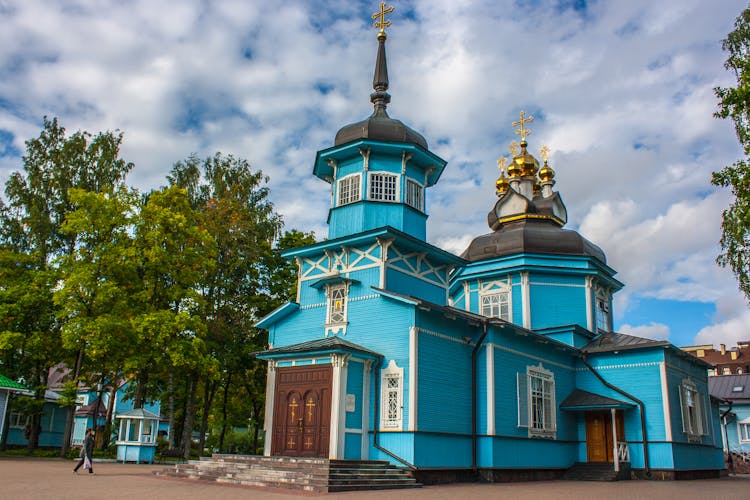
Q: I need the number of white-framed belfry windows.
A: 3